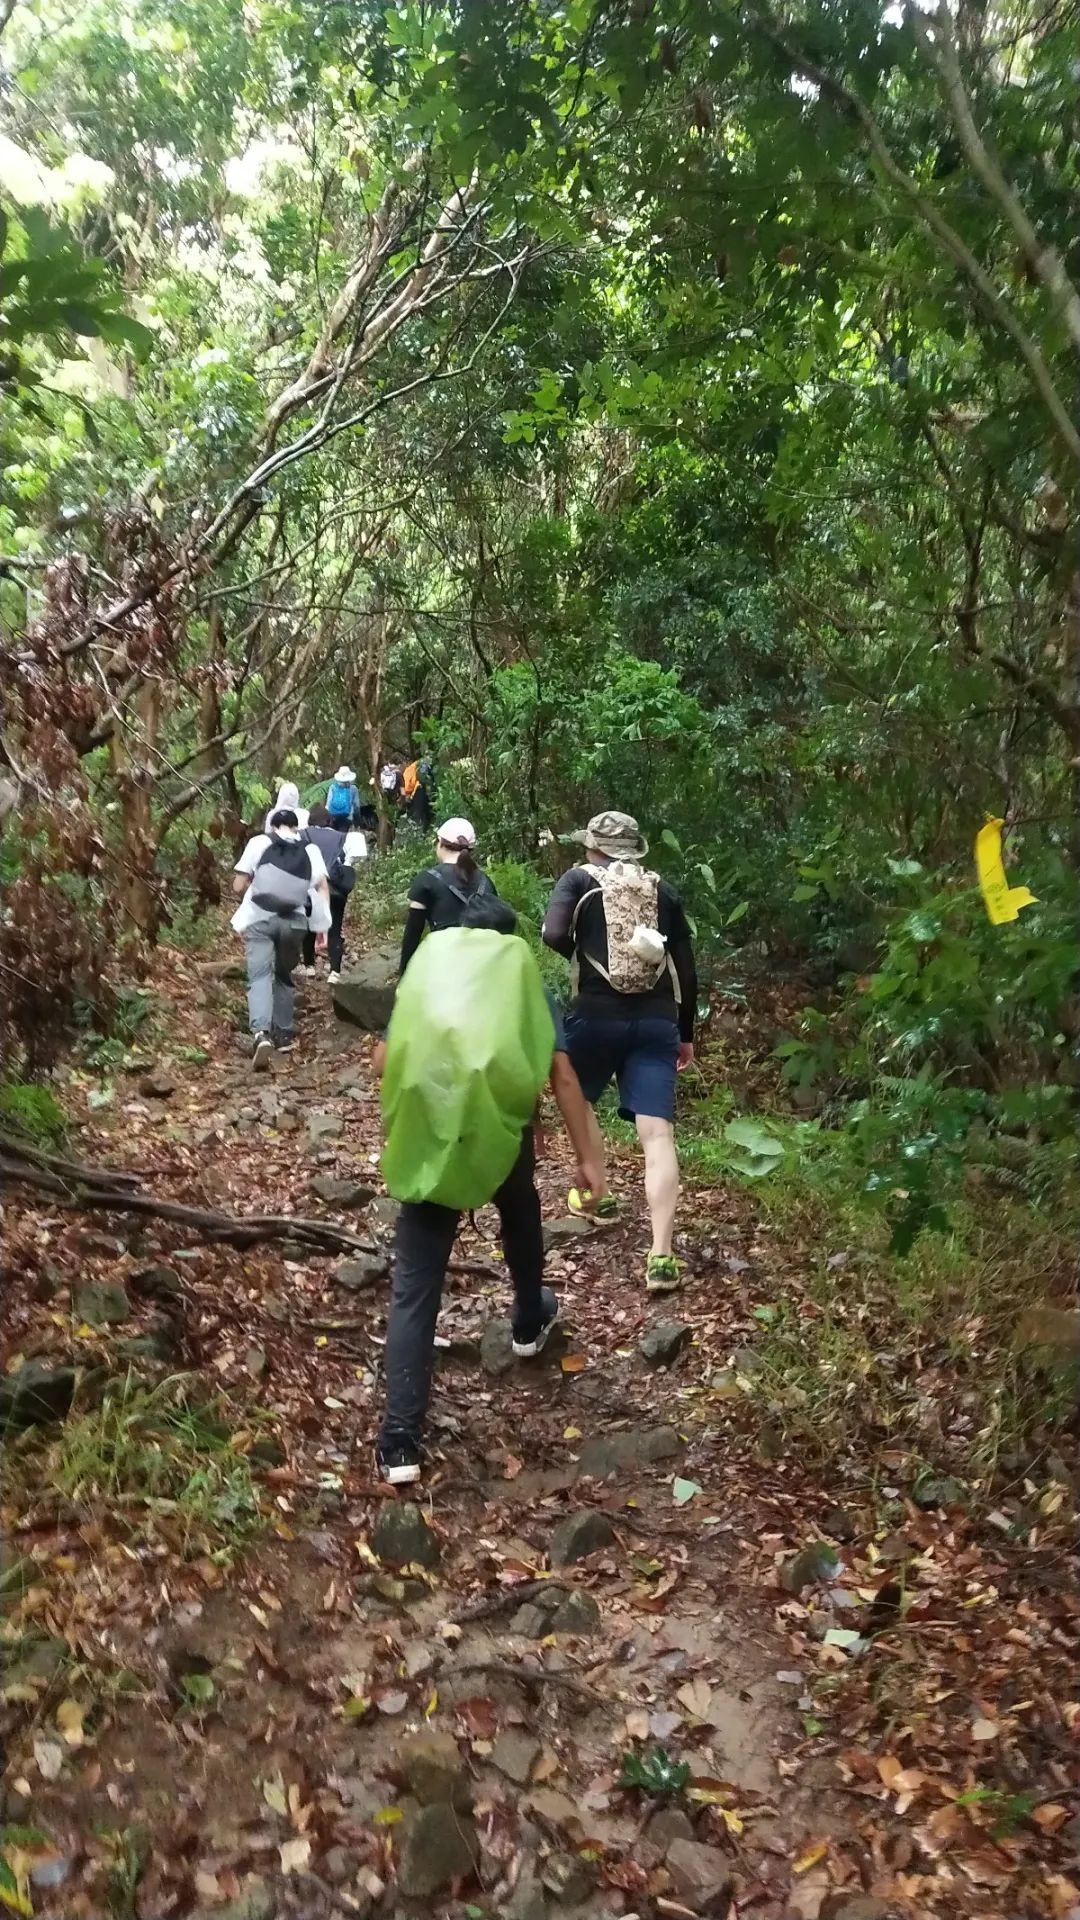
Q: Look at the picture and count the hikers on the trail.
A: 9